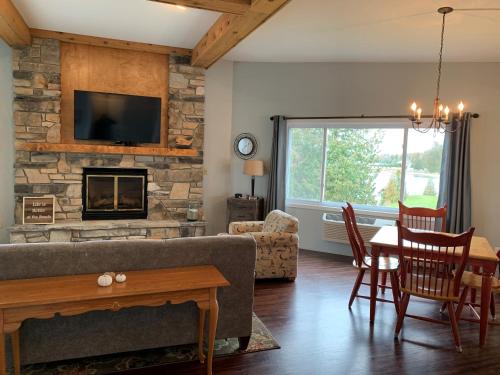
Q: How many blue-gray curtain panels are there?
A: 2